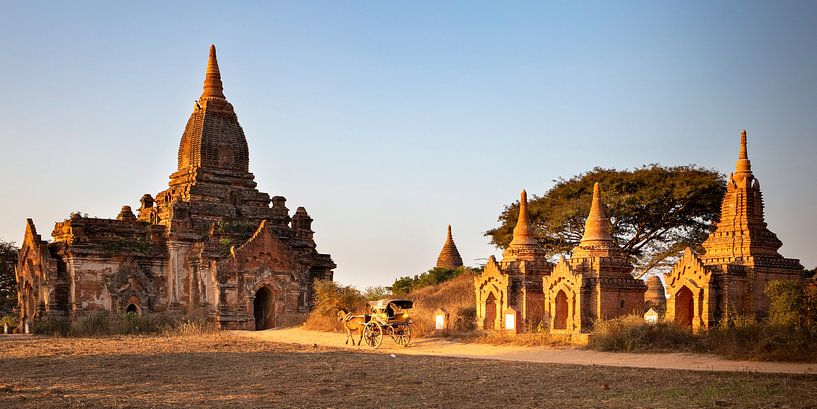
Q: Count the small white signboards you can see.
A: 3